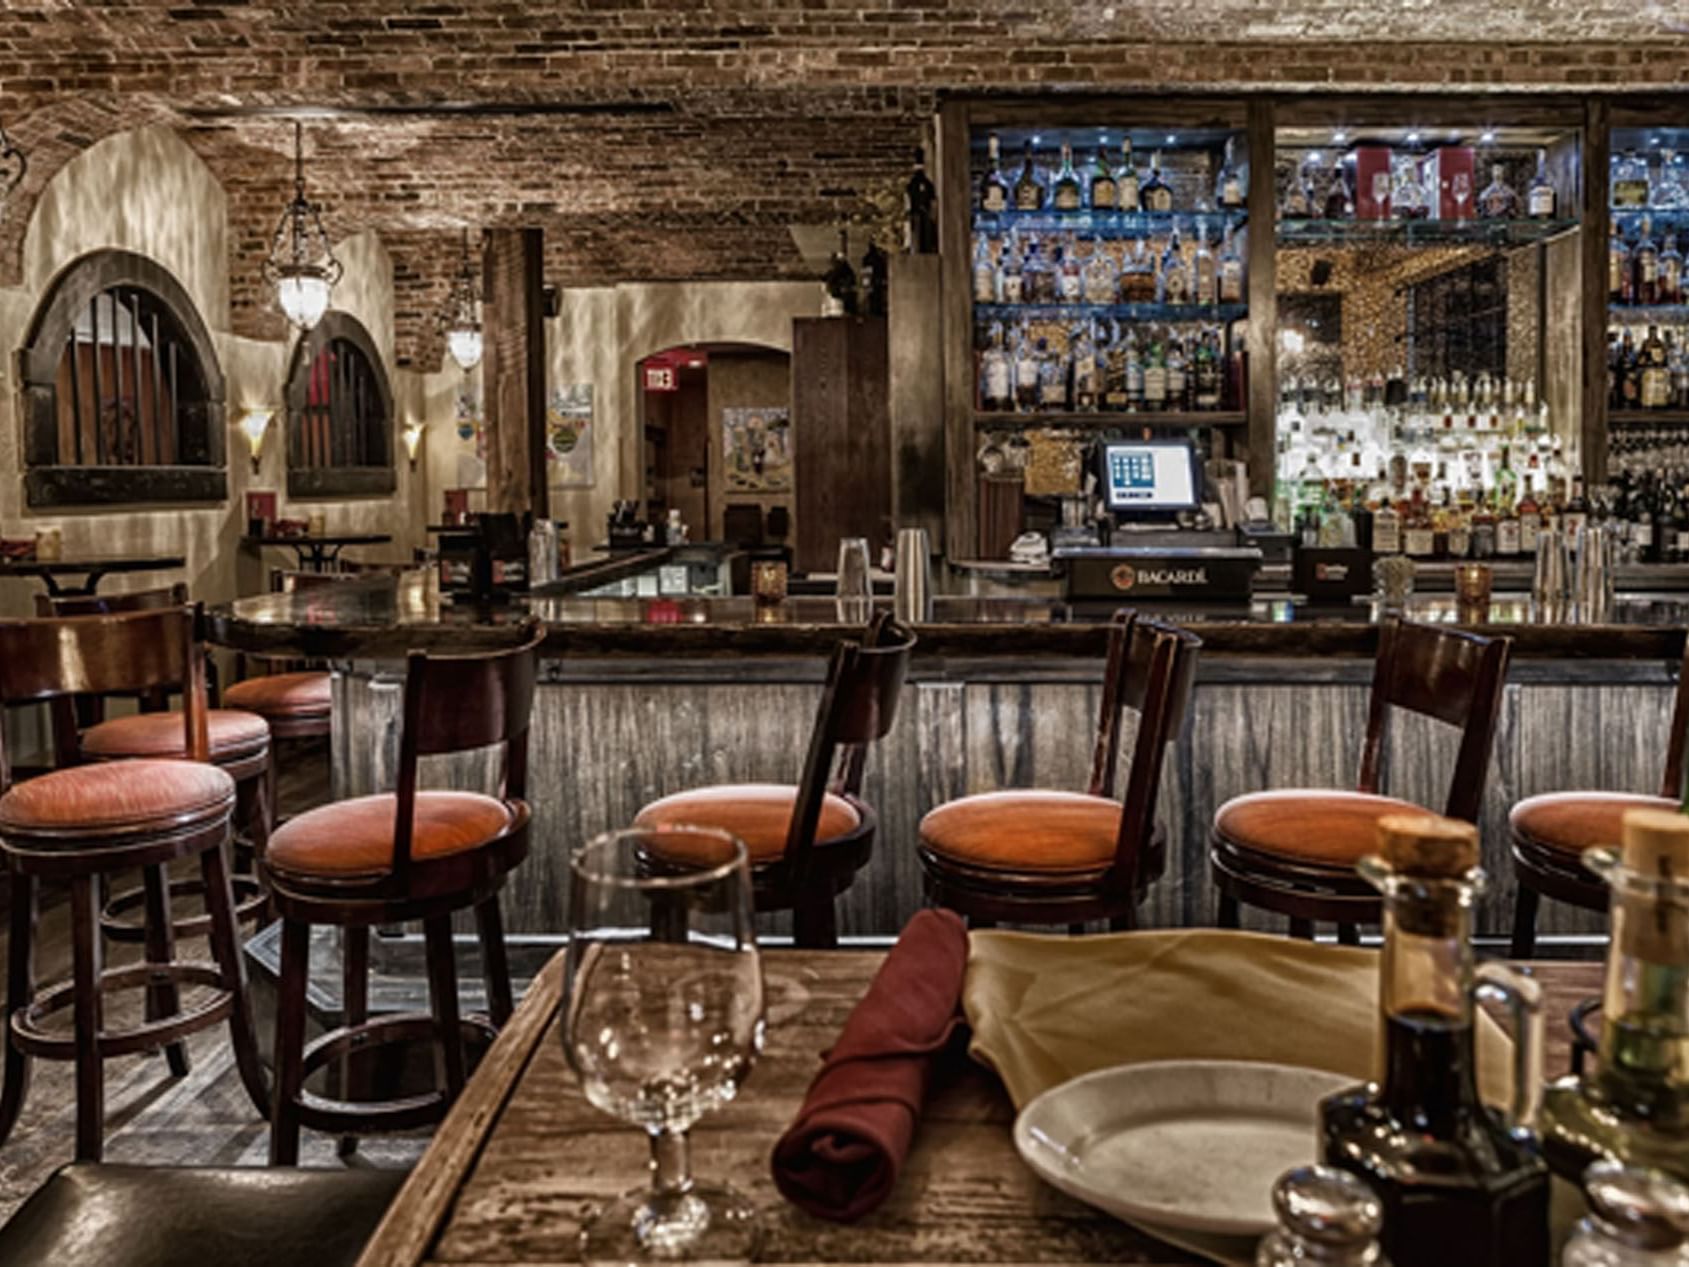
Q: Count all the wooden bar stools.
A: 8